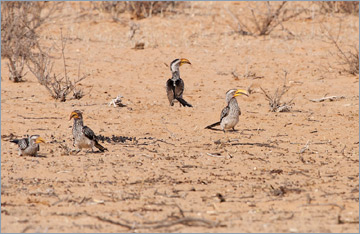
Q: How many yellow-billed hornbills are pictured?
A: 4